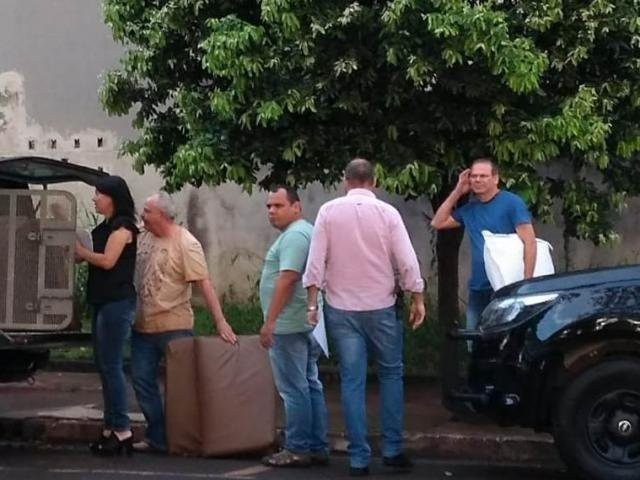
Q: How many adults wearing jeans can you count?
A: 5